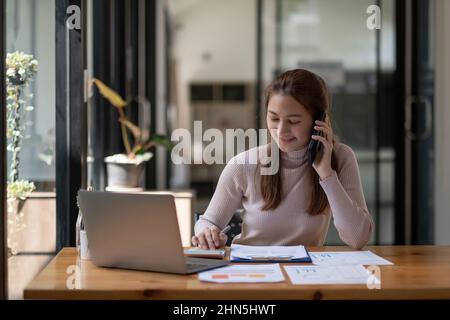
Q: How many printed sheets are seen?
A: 4